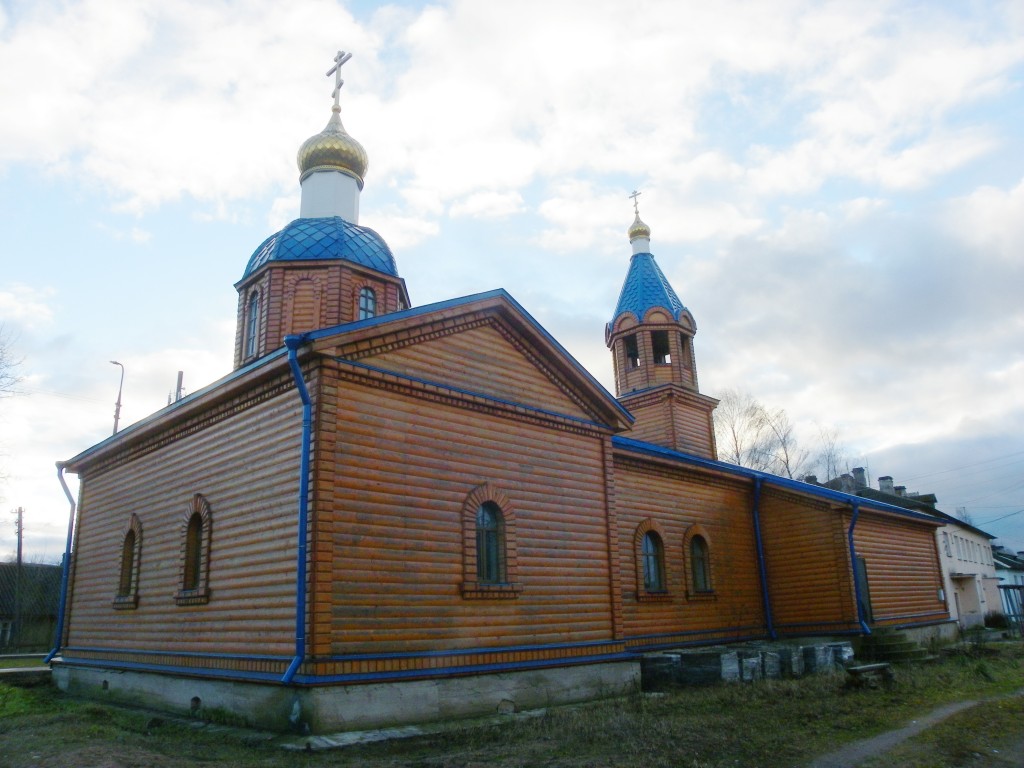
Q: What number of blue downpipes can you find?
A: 4